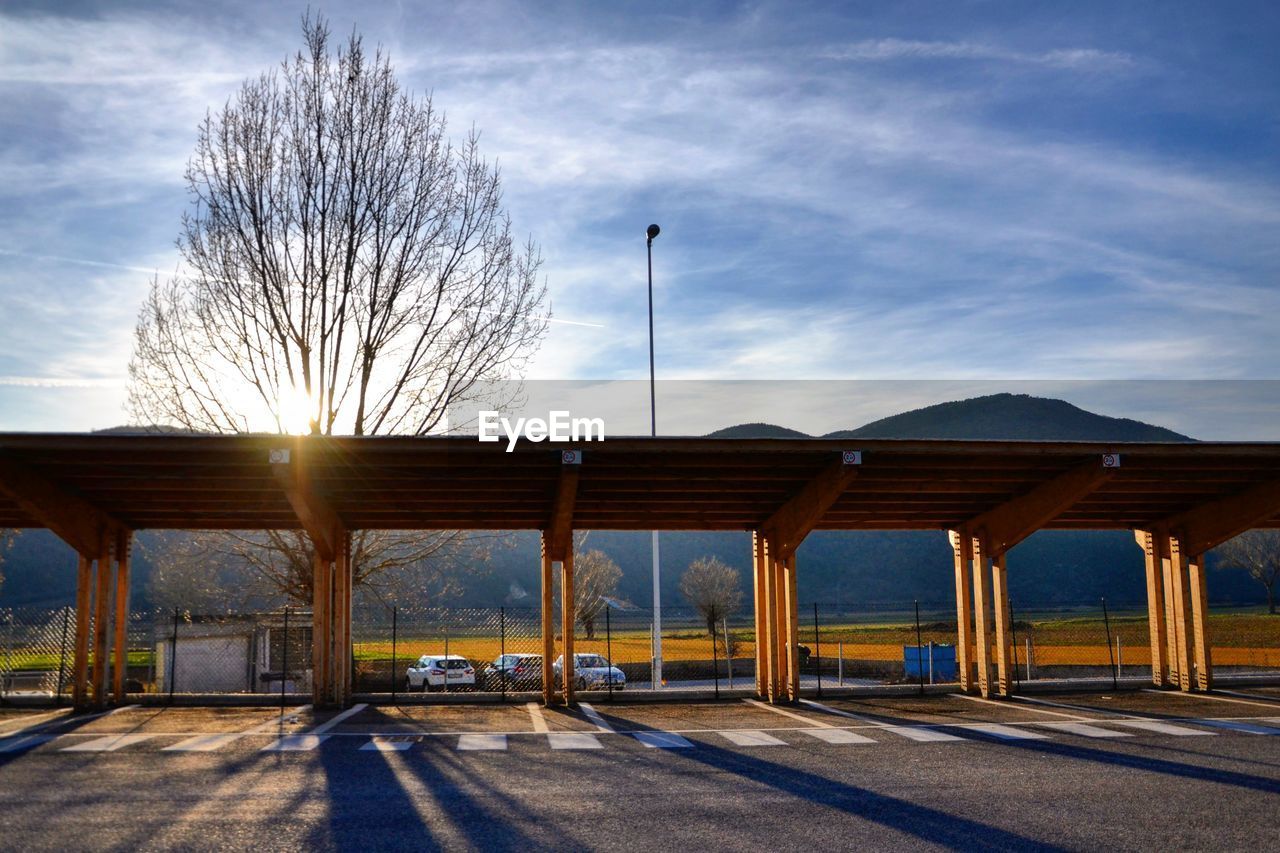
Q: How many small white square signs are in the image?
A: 4